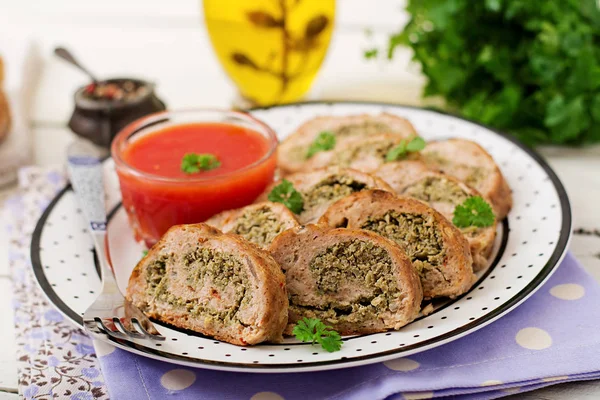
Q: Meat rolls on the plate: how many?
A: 9